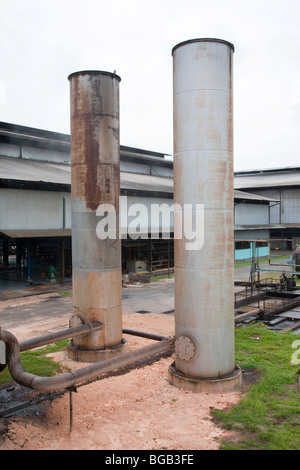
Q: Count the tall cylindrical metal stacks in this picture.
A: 2